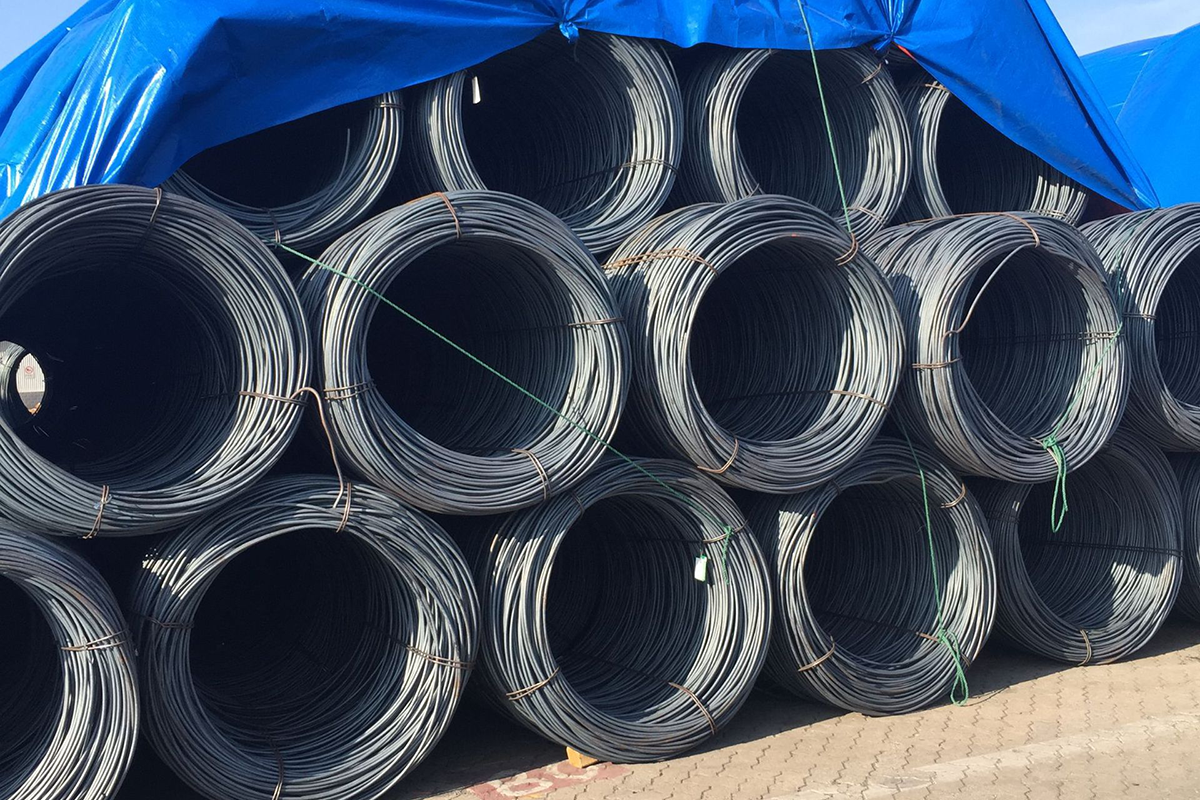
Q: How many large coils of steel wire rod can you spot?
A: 15